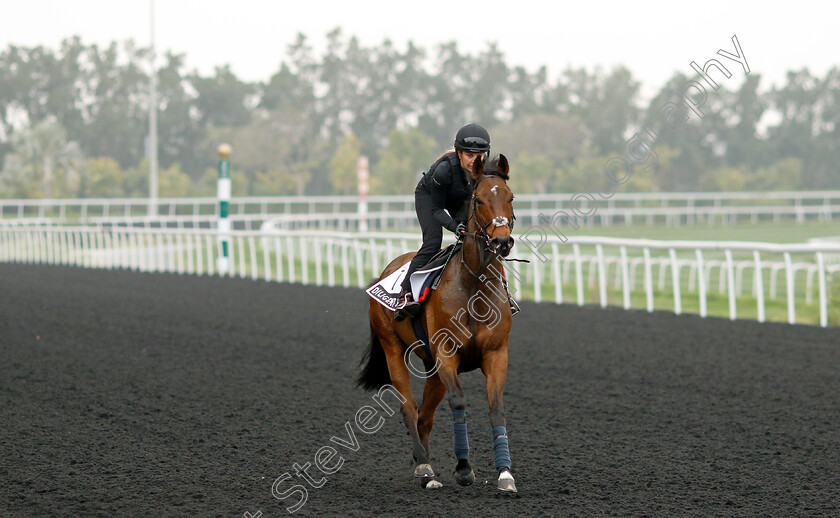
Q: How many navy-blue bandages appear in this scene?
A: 2